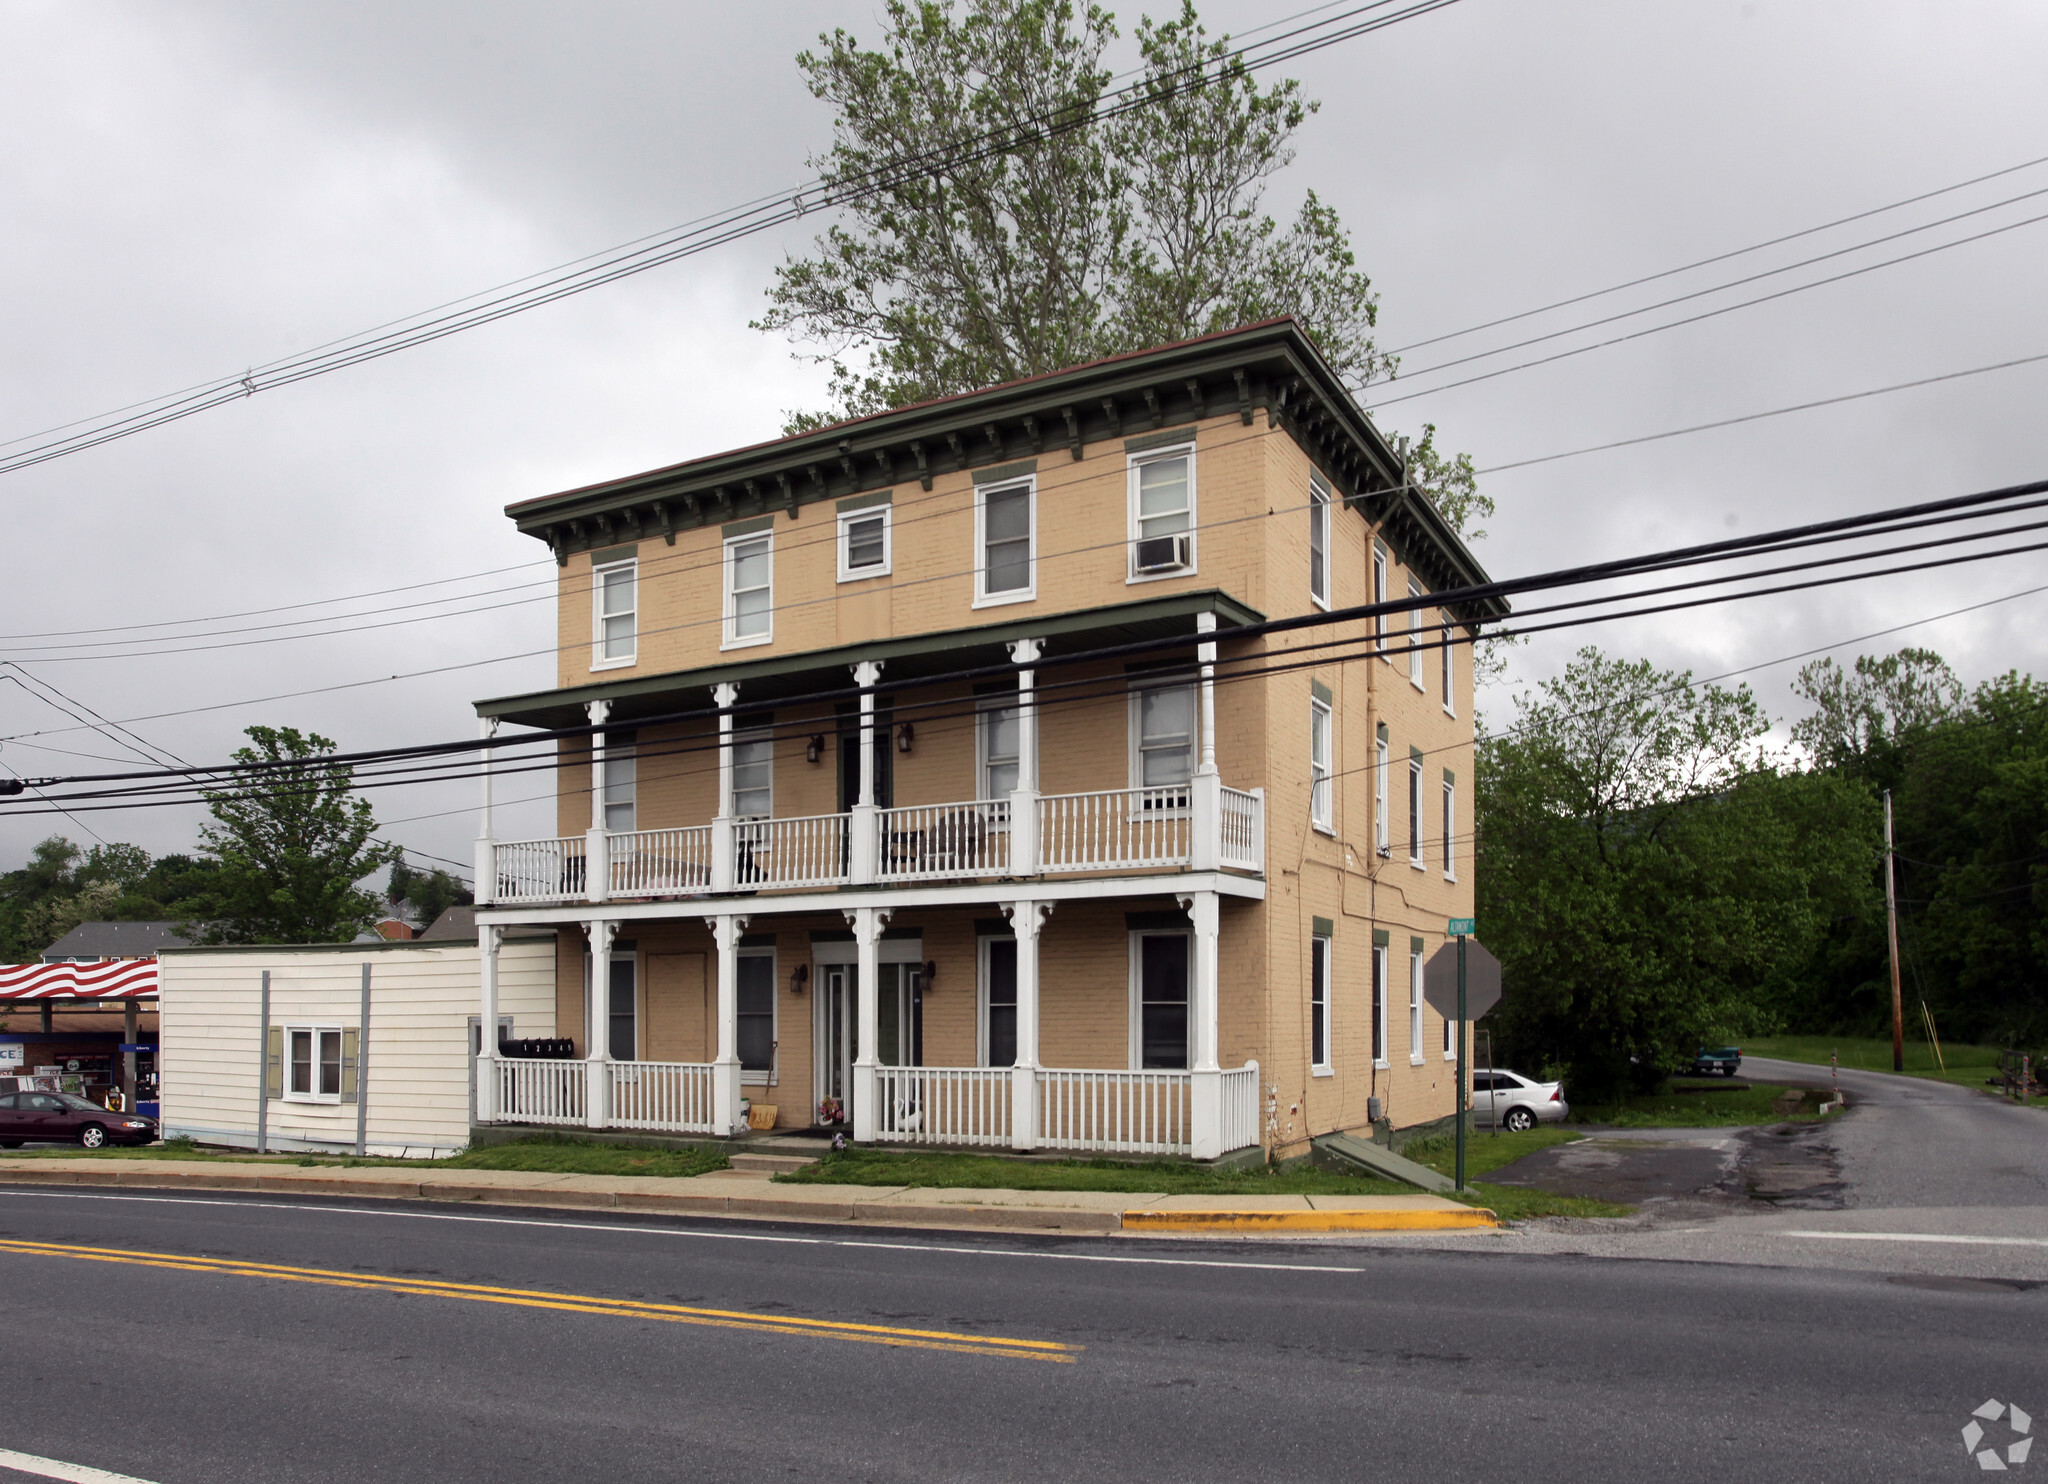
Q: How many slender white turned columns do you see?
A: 12